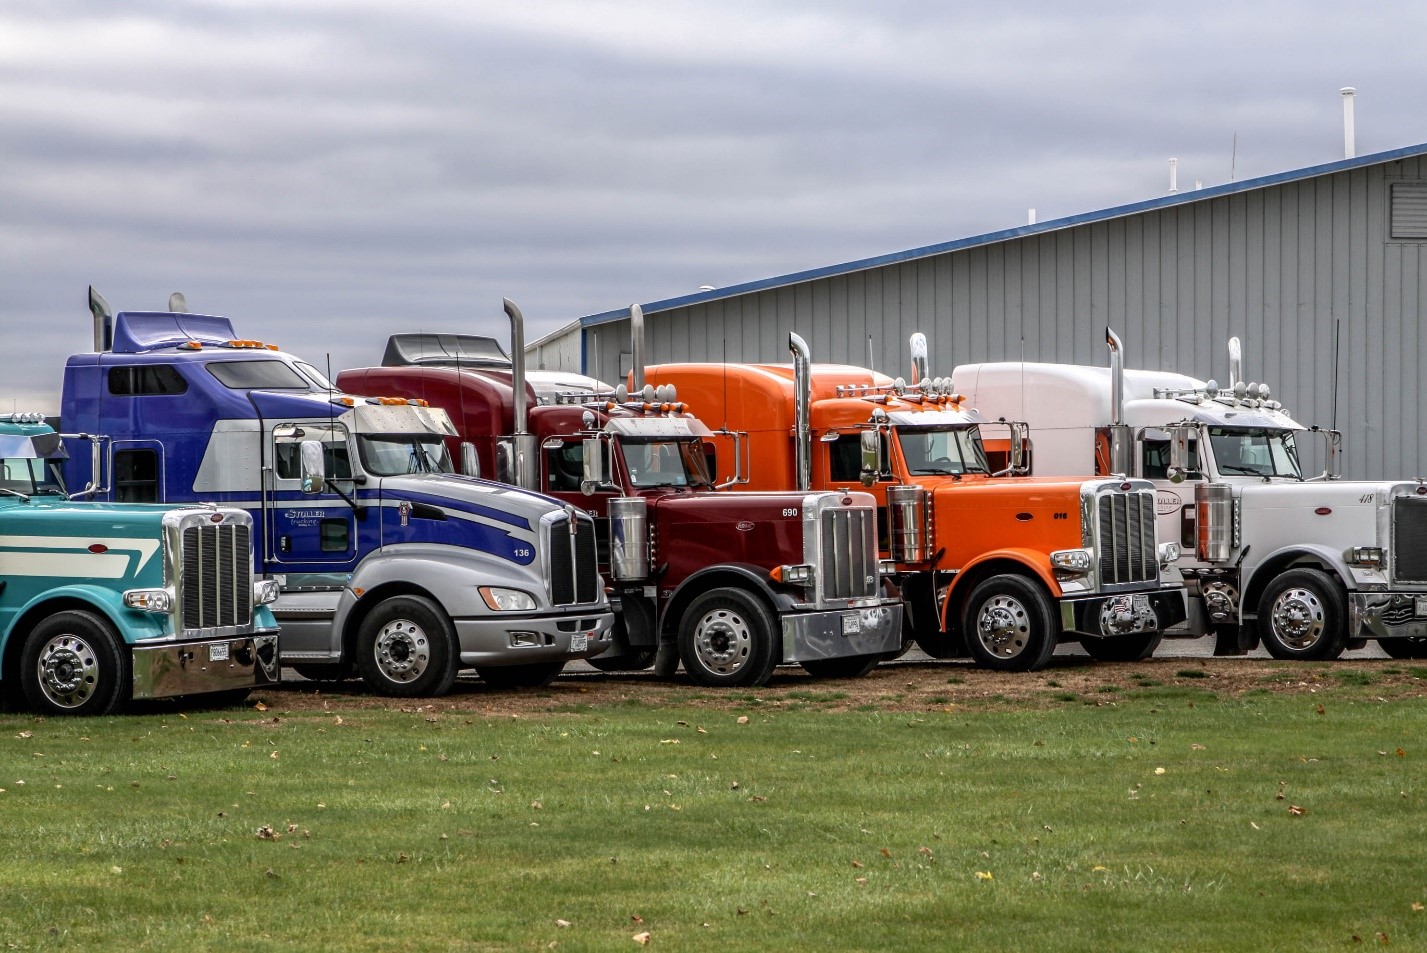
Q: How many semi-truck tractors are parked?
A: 5